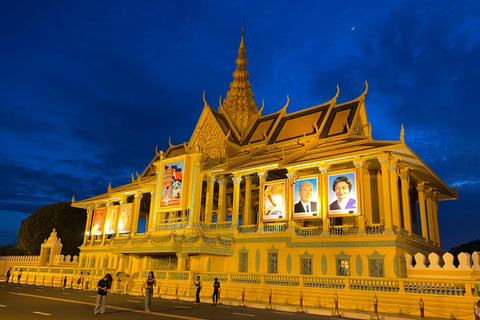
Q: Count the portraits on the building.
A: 3